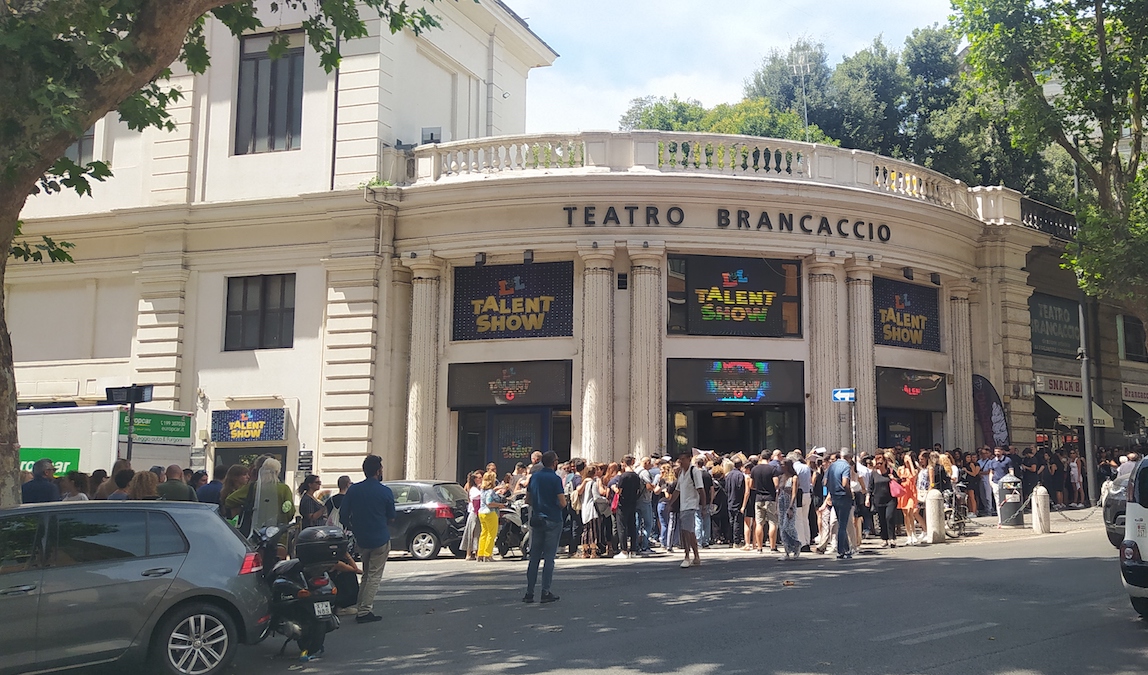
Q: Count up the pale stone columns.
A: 6